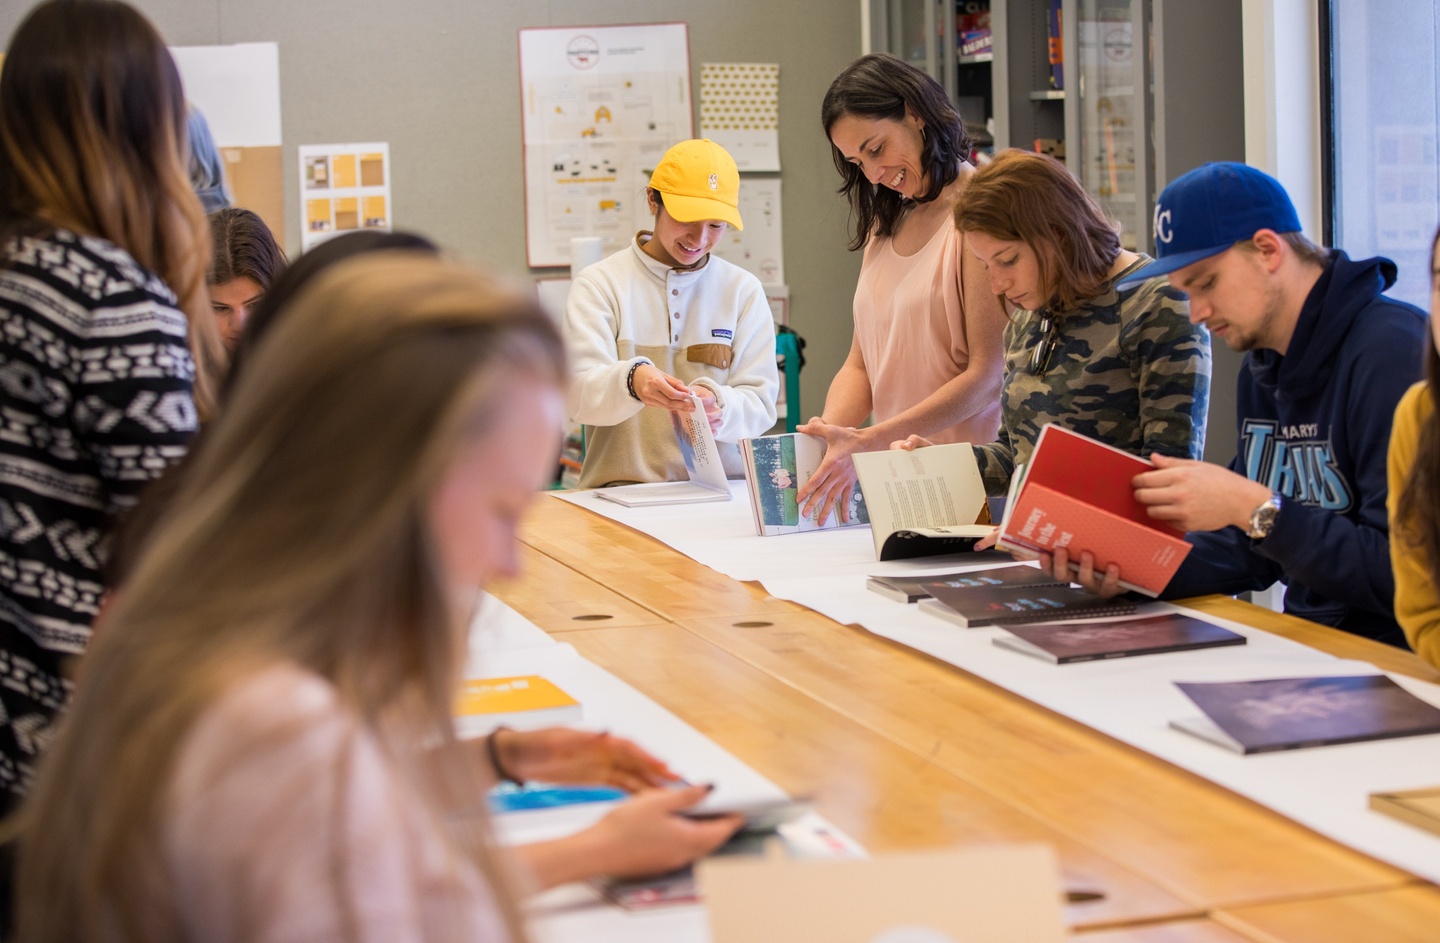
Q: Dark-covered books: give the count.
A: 4